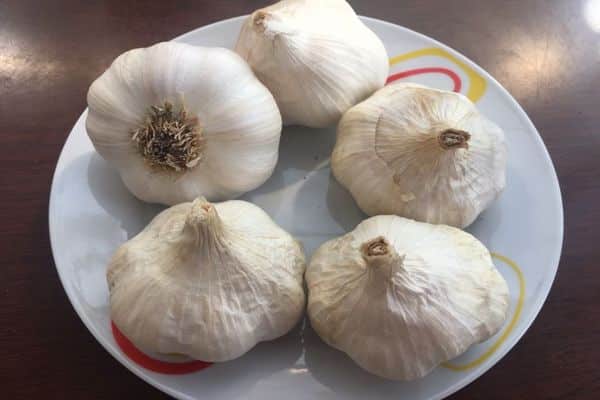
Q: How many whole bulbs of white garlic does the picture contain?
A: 5